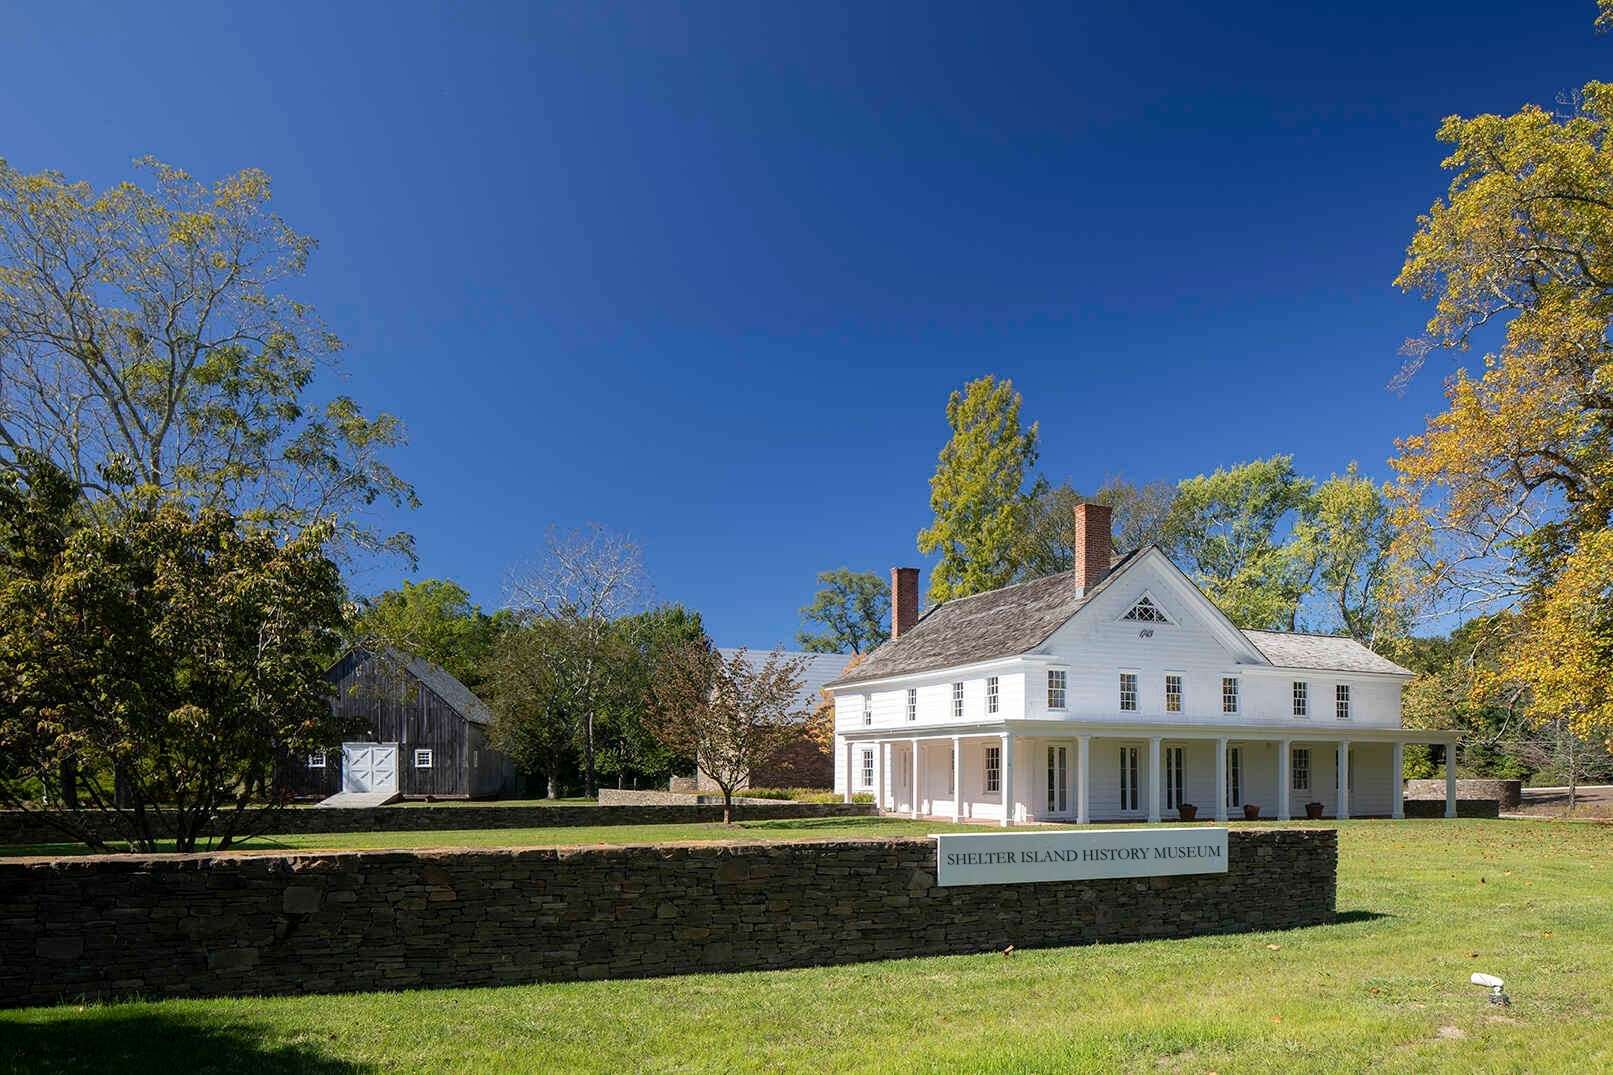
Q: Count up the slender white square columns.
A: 12